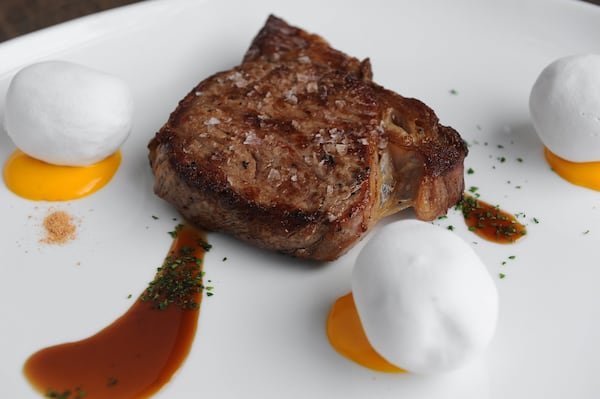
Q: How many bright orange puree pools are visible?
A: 3